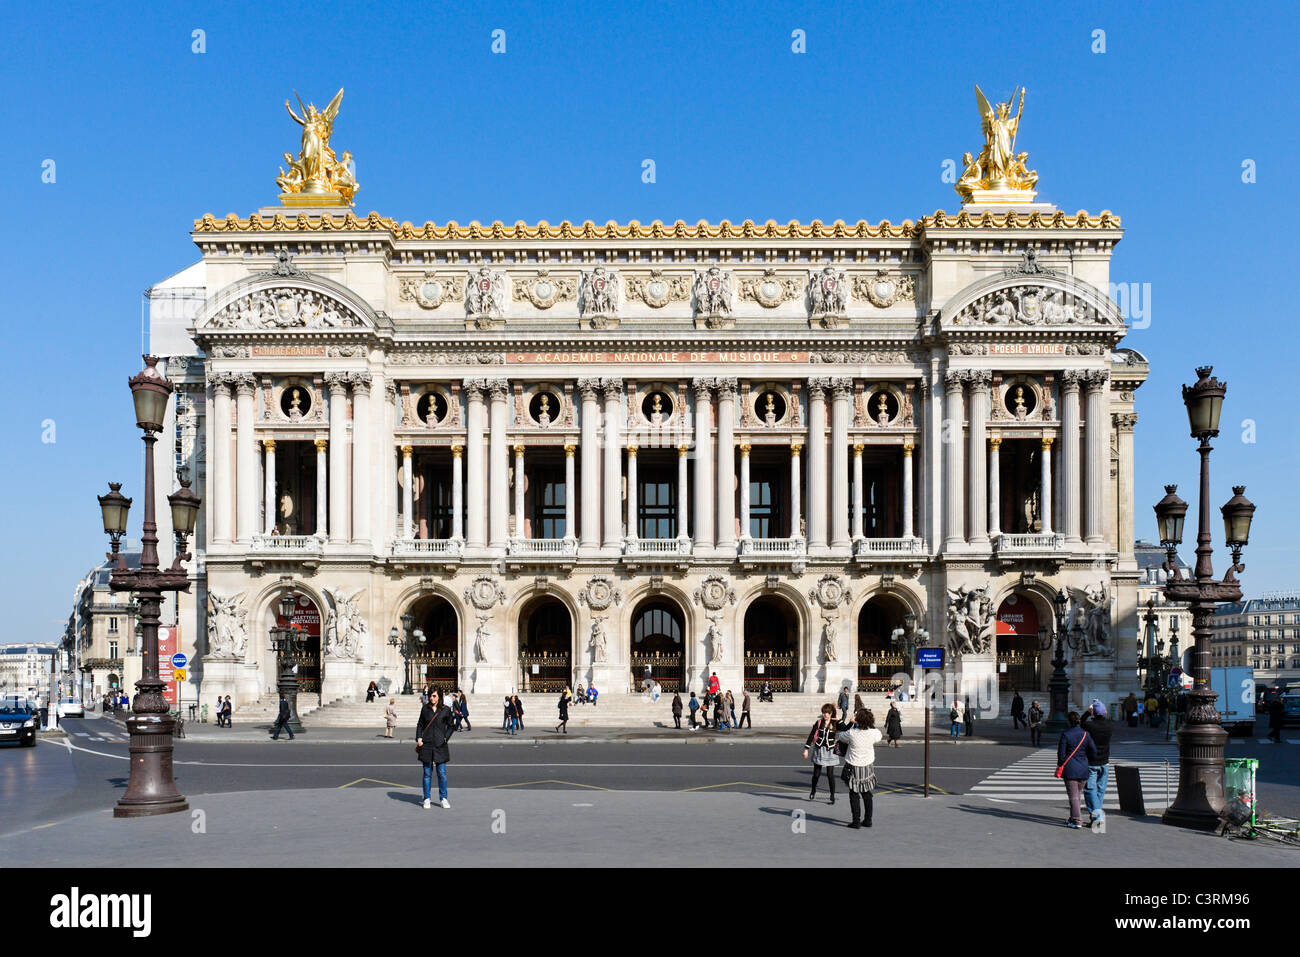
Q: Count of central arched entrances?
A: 5